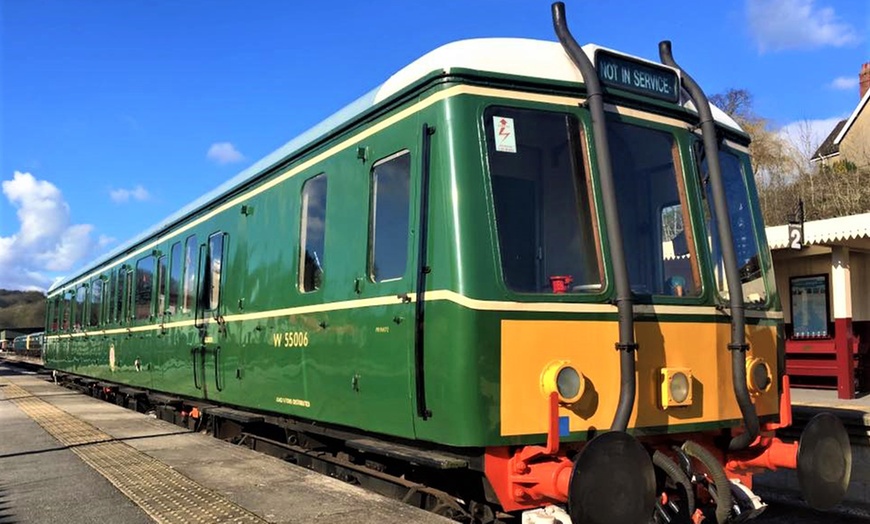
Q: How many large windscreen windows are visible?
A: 3